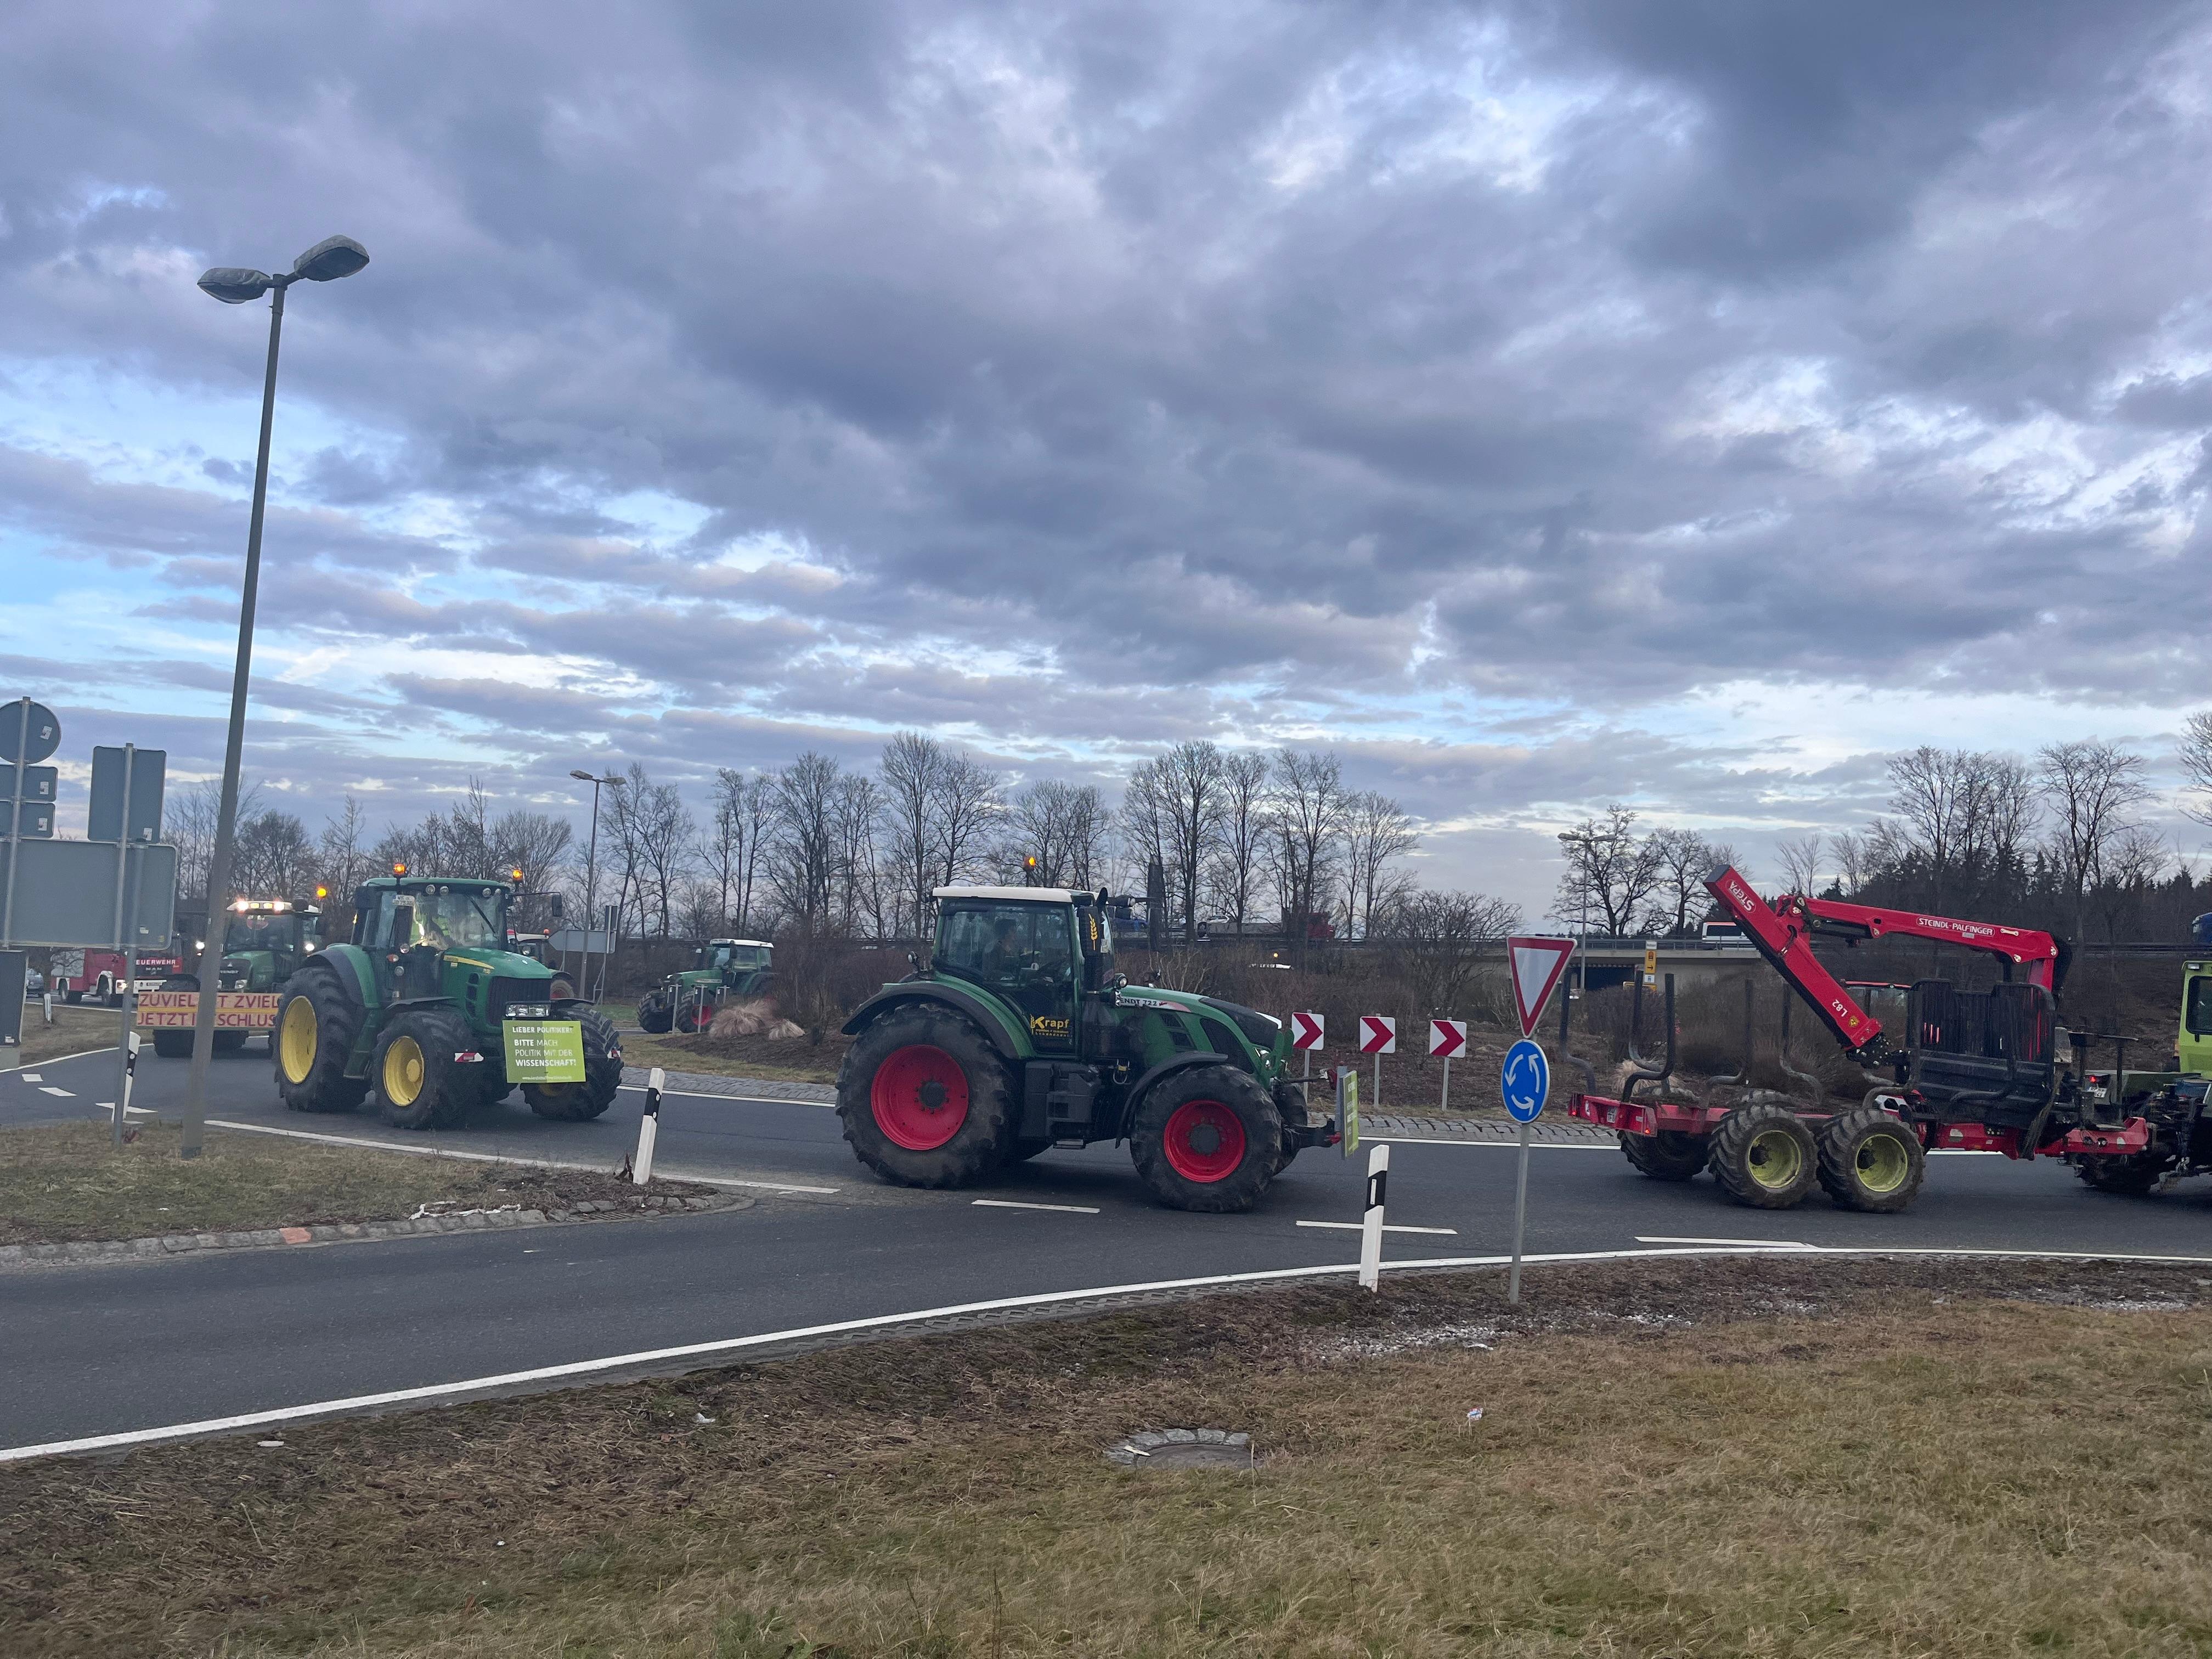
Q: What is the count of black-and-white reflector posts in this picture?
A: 3